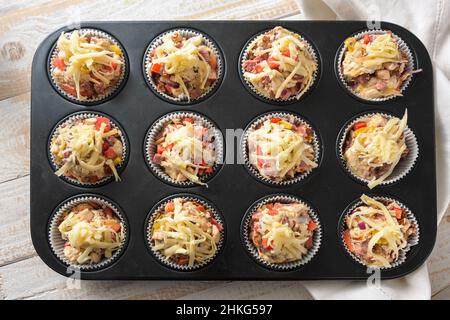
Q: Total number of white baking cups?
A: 12